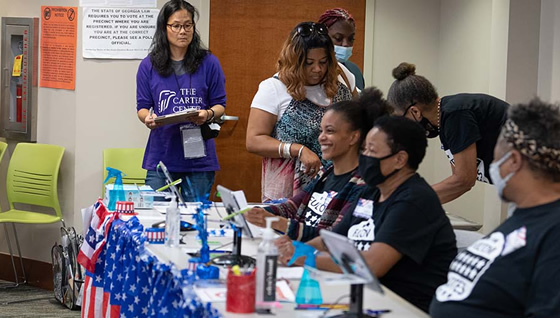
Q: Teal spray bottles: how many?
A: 2